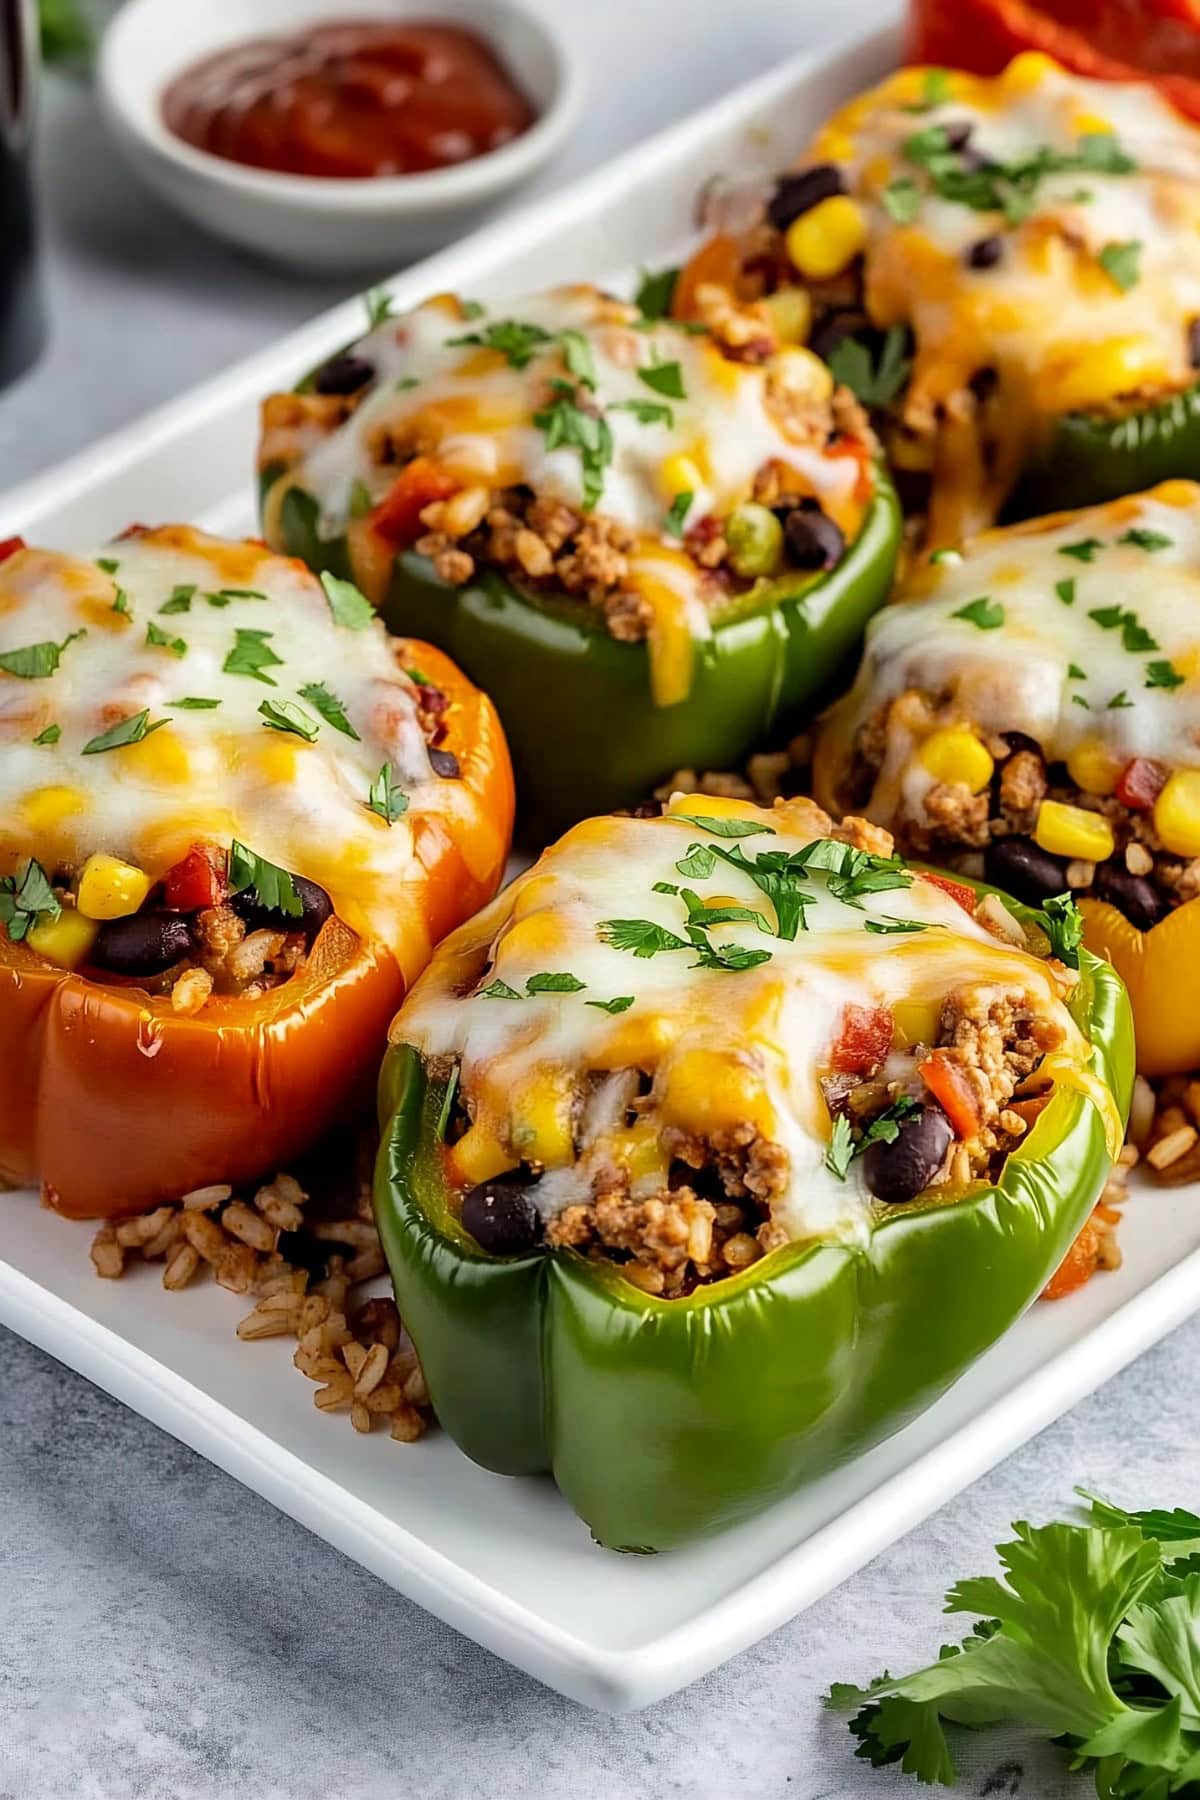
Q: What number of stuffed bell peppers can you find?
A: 5